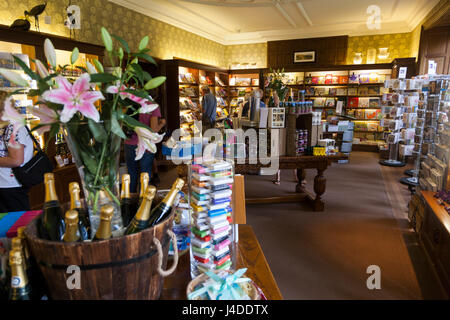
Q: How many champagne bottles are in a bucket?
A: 8